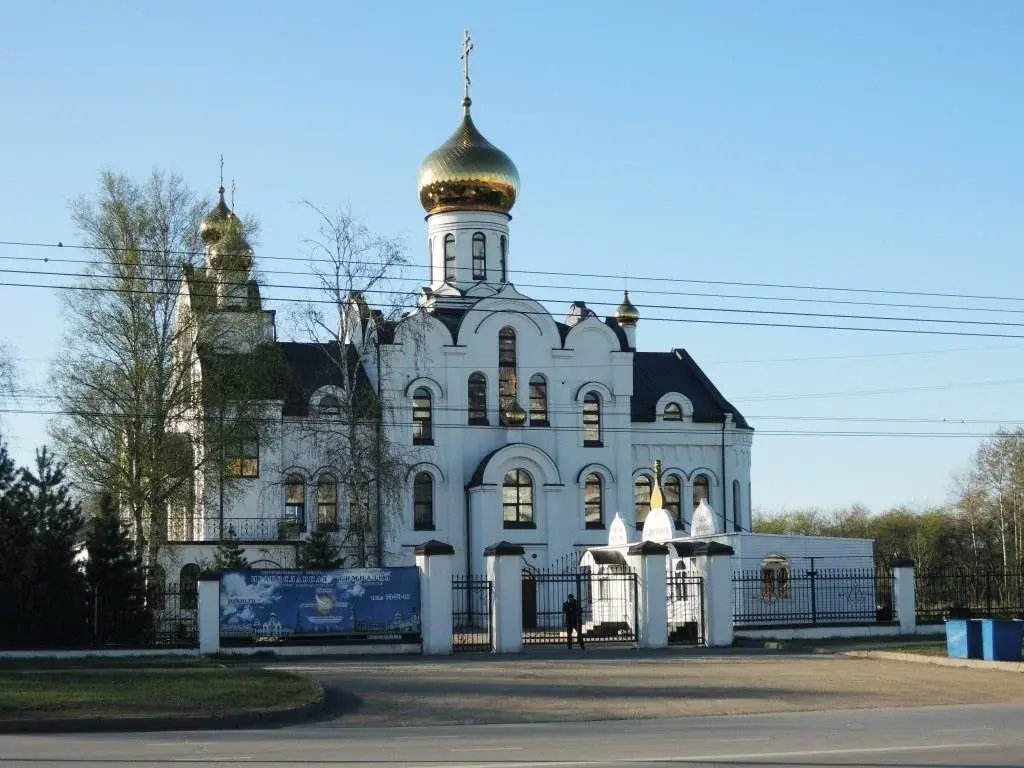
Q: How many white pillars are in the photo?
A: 6